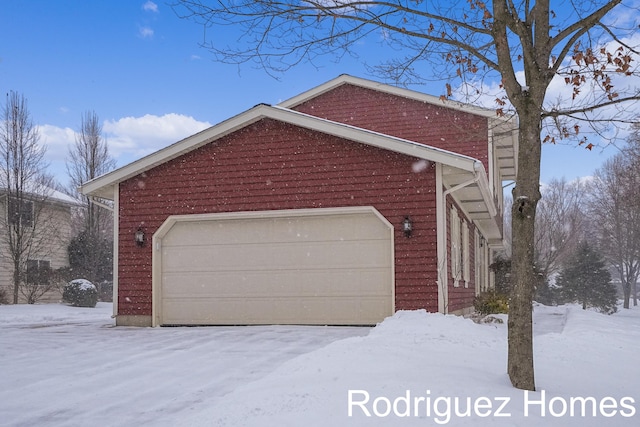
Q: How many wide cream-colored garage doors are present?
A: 1